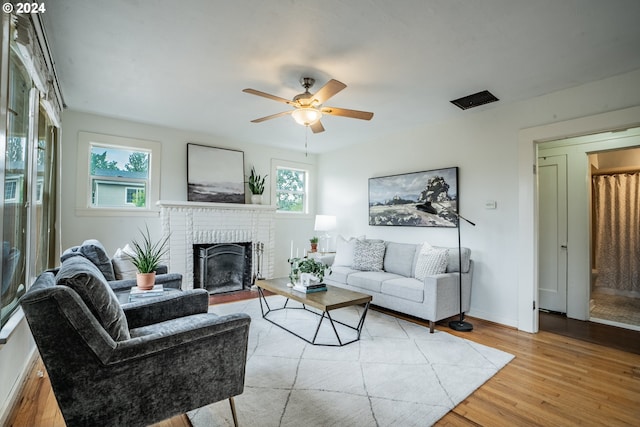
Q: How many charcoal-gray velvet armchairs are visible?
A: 2